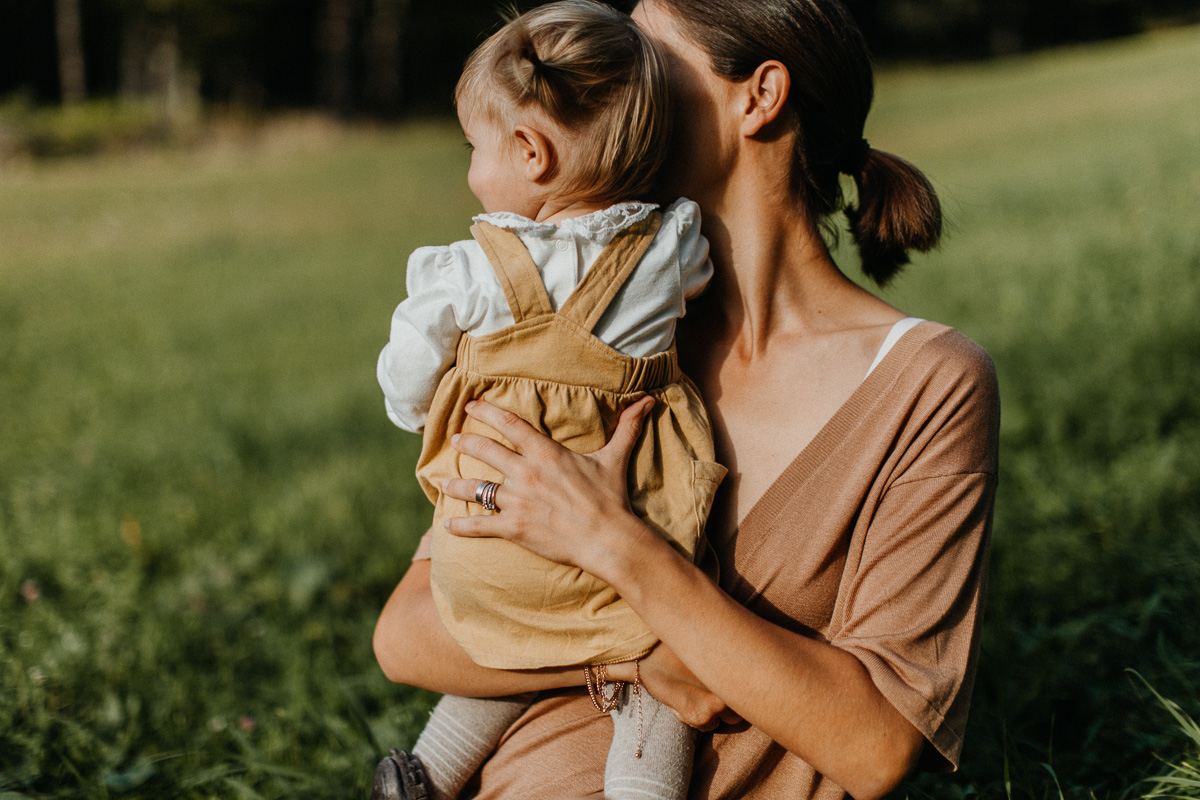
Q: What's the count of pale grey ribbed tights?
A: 1